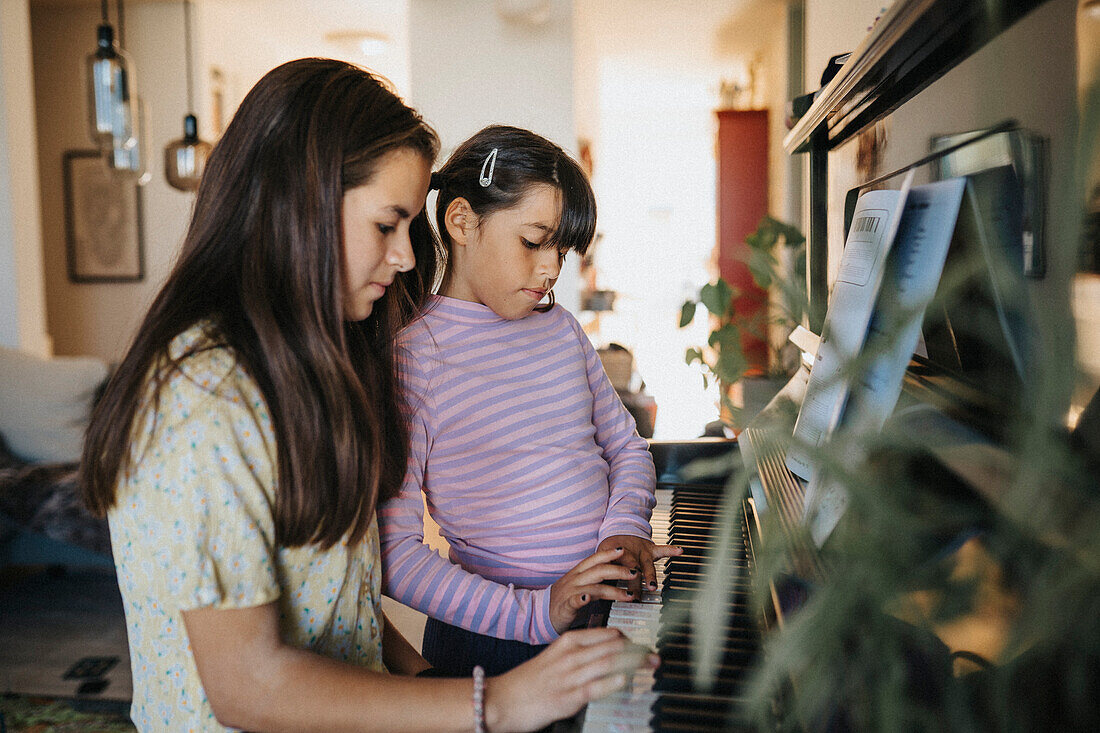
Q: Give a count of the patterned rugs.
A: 1